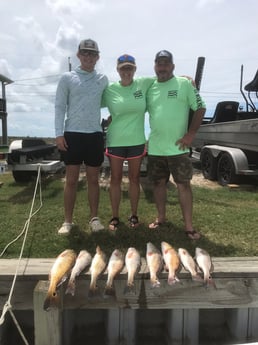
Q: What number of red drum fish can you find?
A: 9